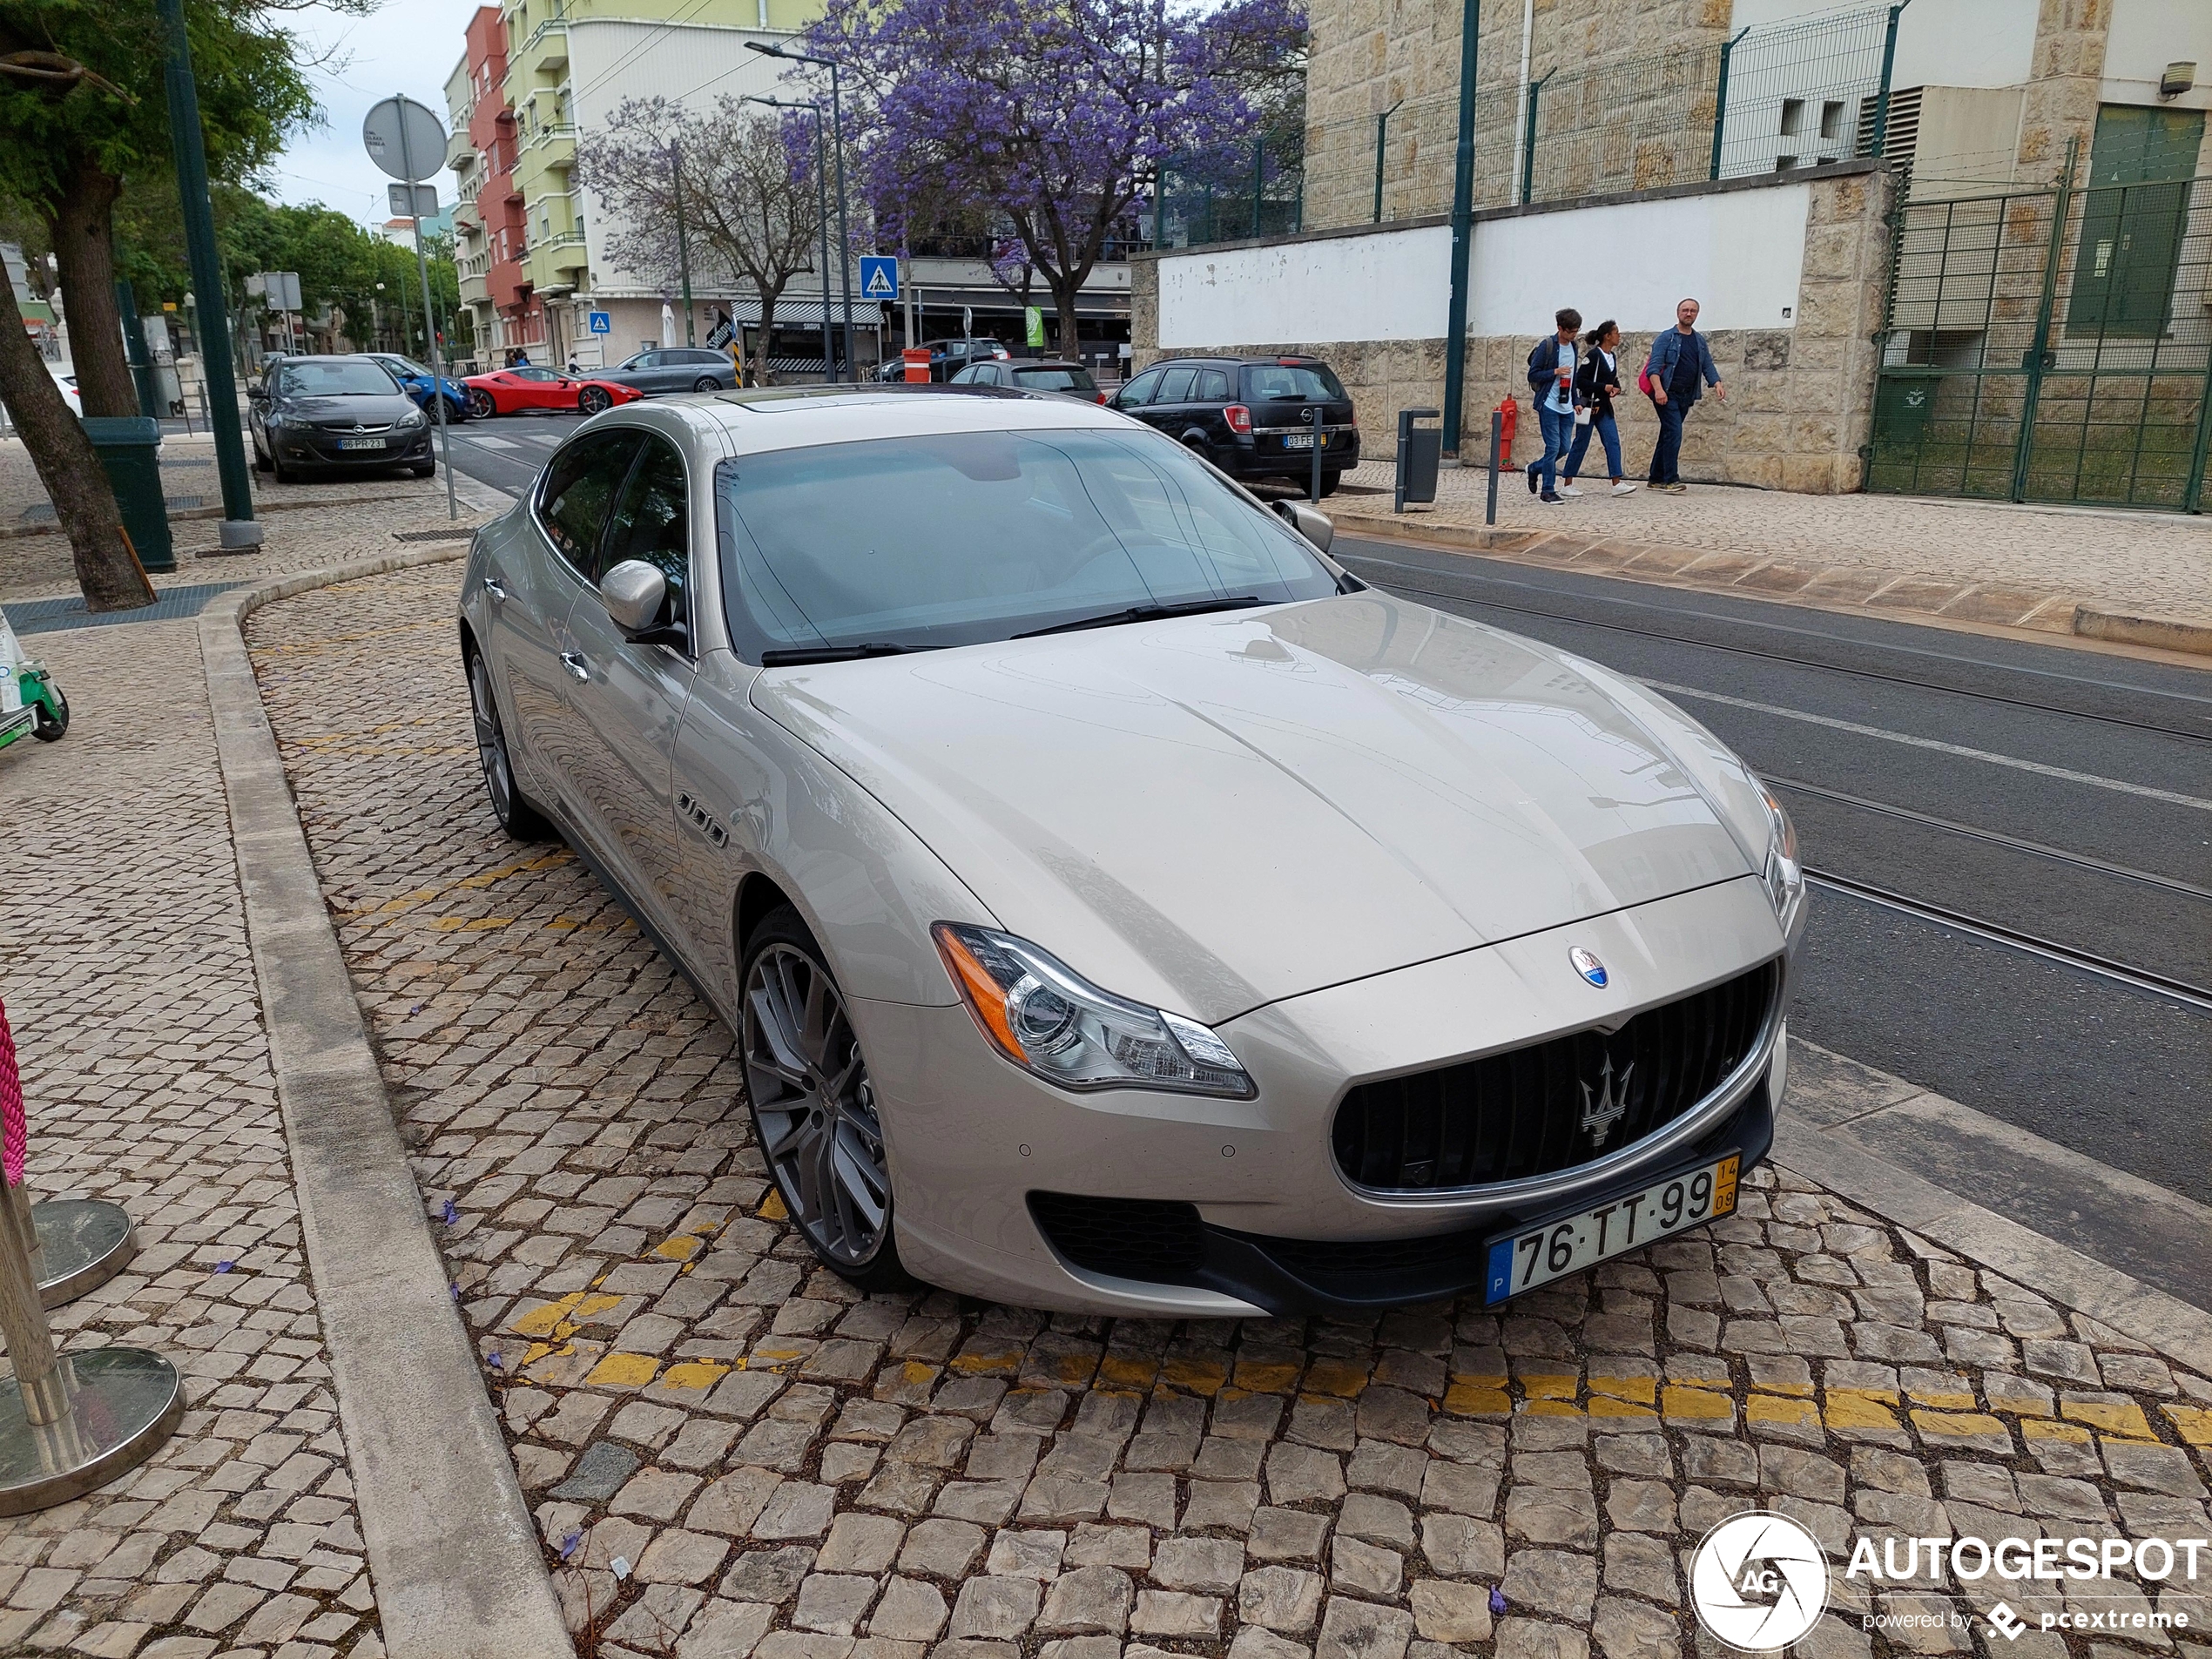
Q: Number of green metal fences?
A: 2